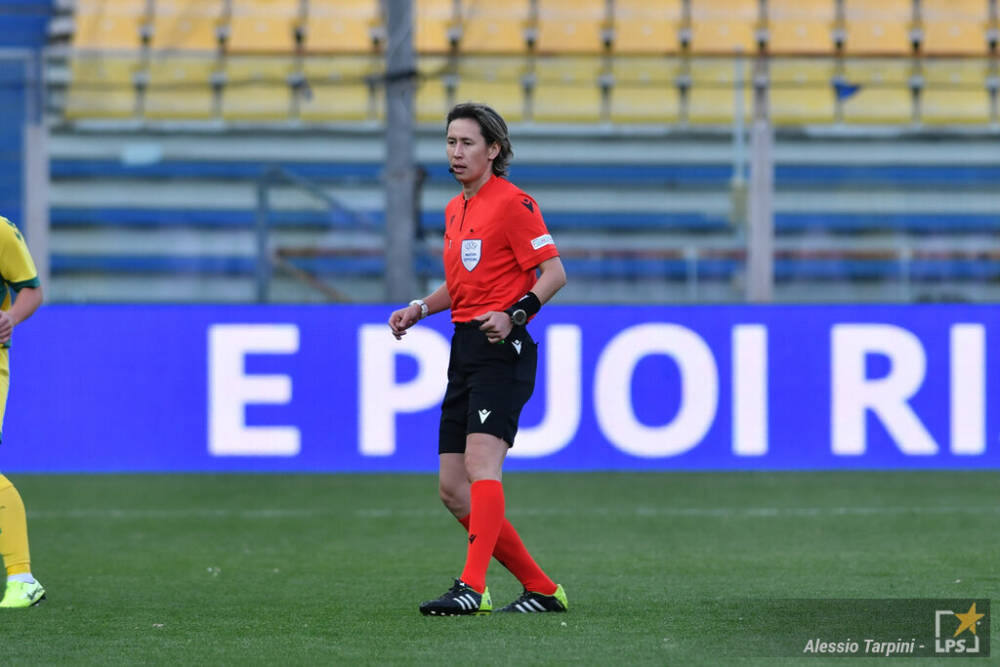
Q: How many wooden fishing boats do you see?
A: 0